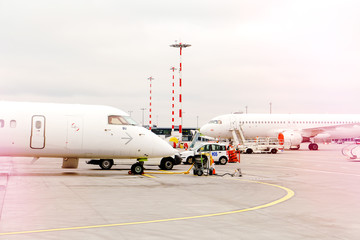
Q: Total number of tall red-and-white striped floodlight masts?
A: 3